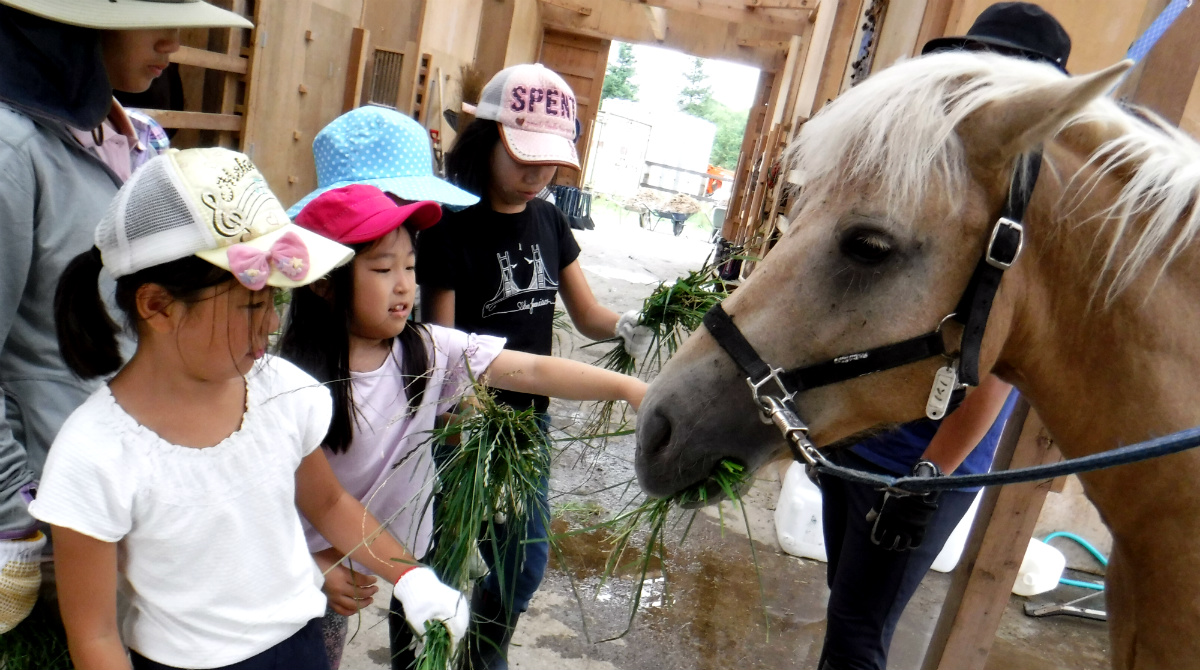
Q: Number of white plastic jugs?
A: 3